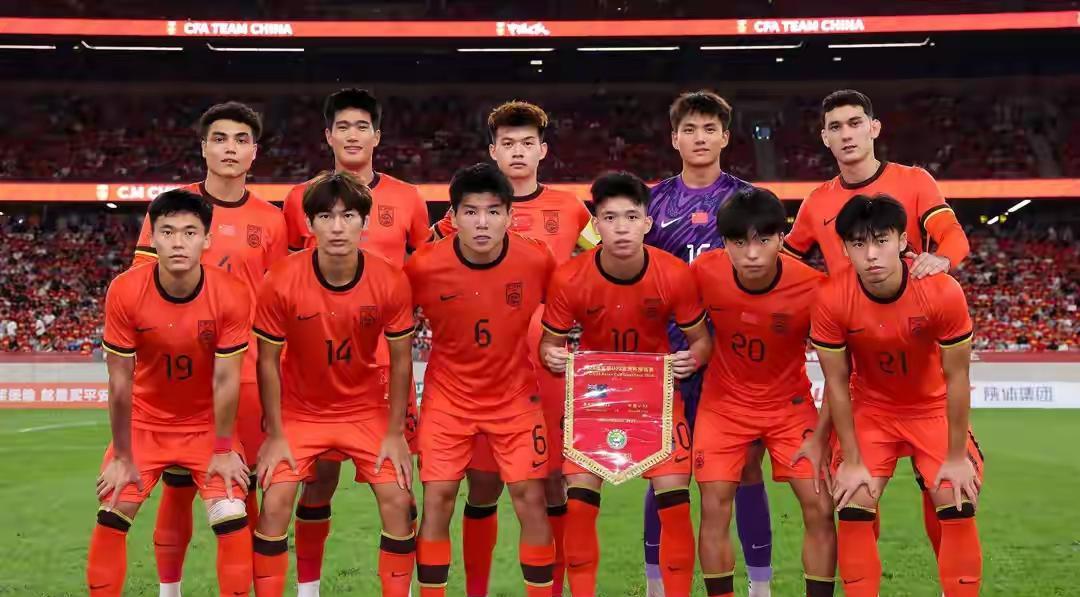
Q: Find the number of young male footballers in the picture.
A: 11